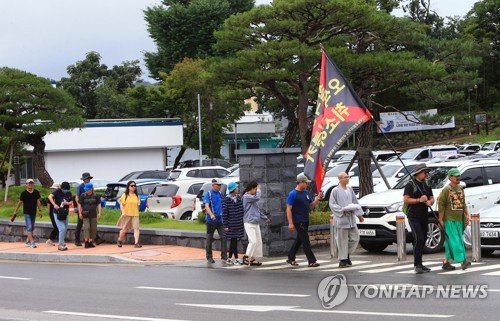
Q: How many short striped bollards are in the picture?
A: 3